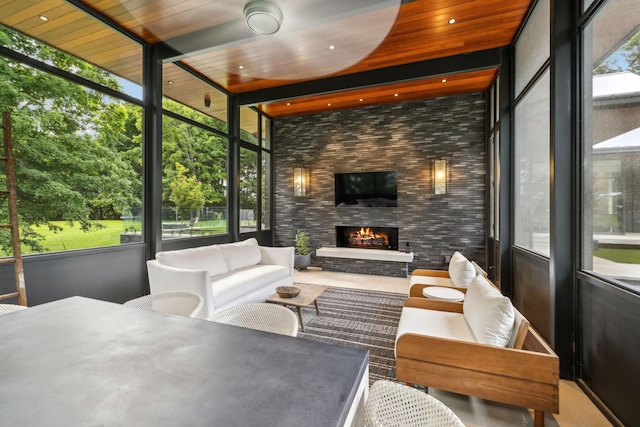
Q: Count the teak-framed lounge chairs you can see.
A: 2